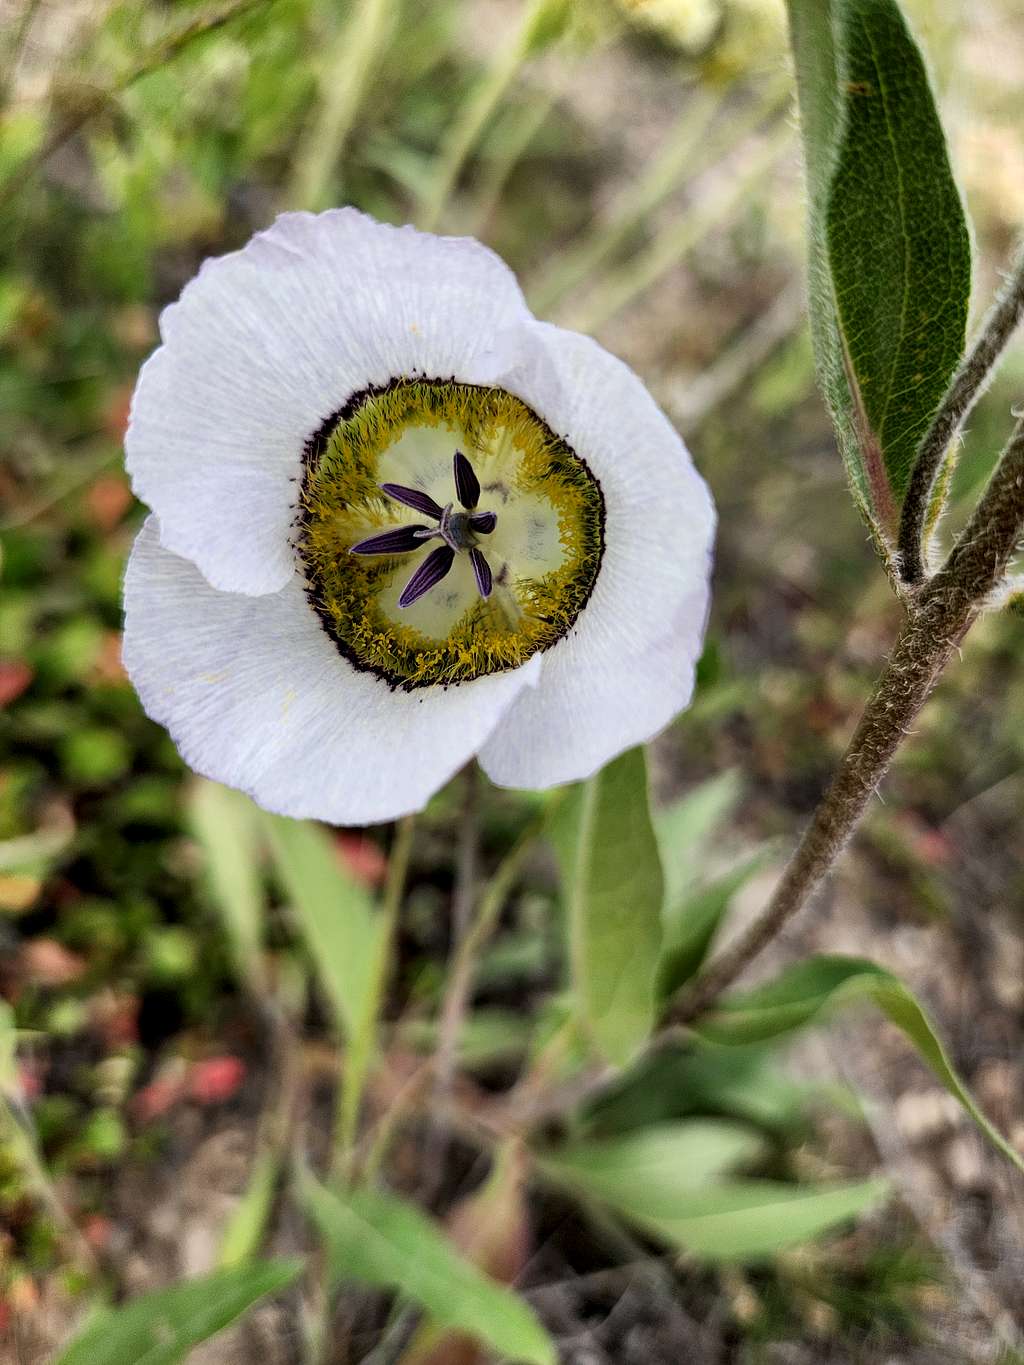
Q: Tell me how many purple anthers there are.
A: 6